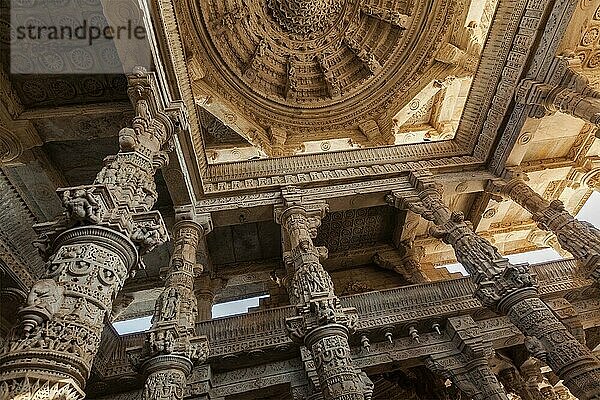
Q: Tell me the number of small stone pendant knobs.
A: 4